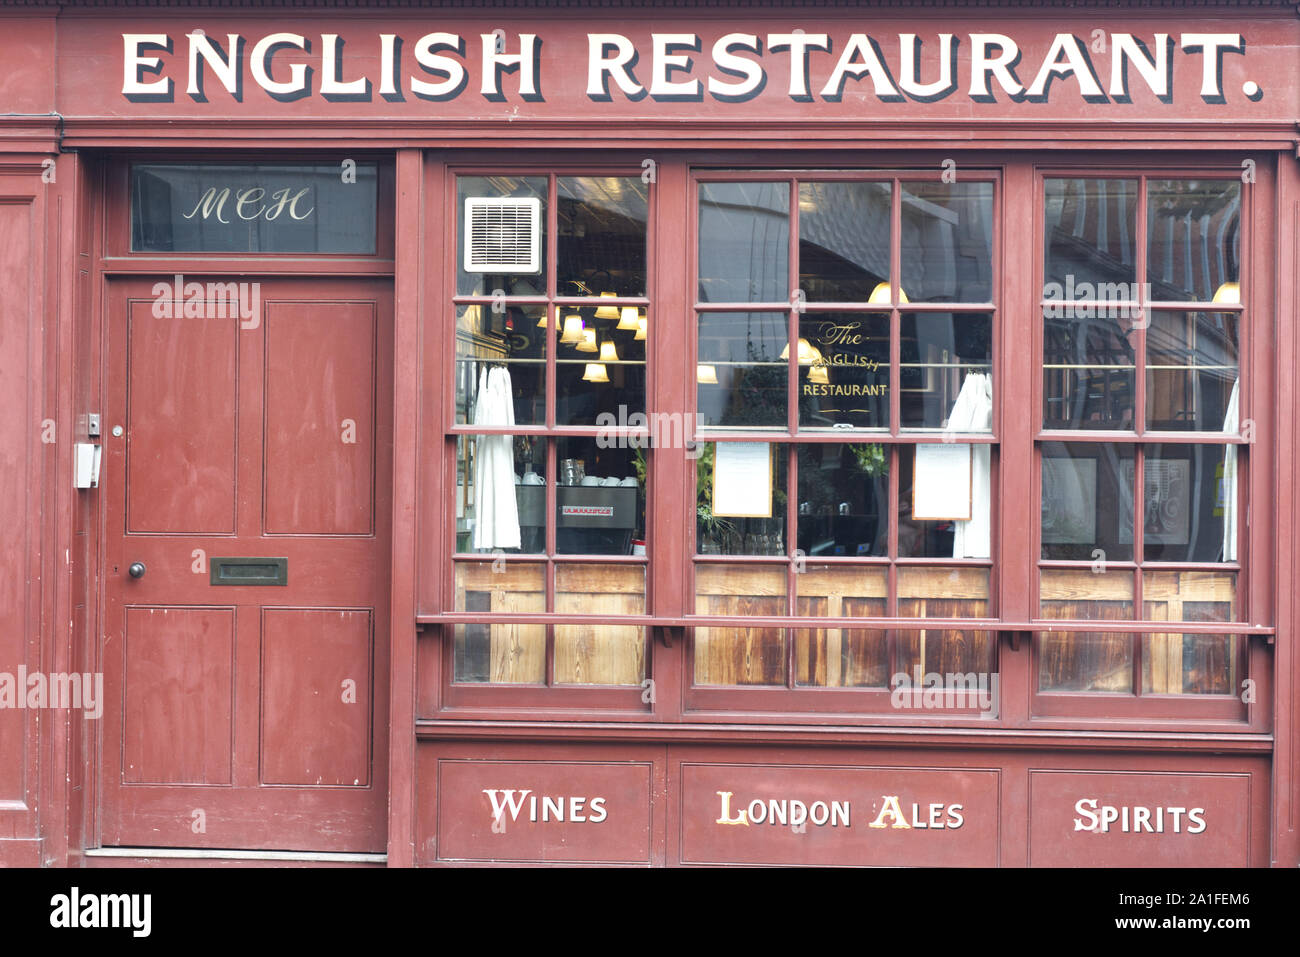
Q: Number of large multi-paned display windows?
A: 3